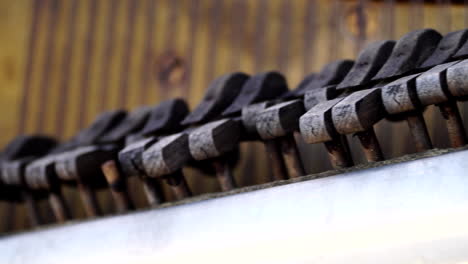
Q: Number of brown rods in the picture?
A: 13